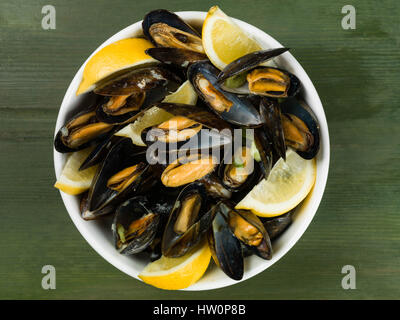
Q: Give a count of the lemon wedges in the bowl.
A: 6